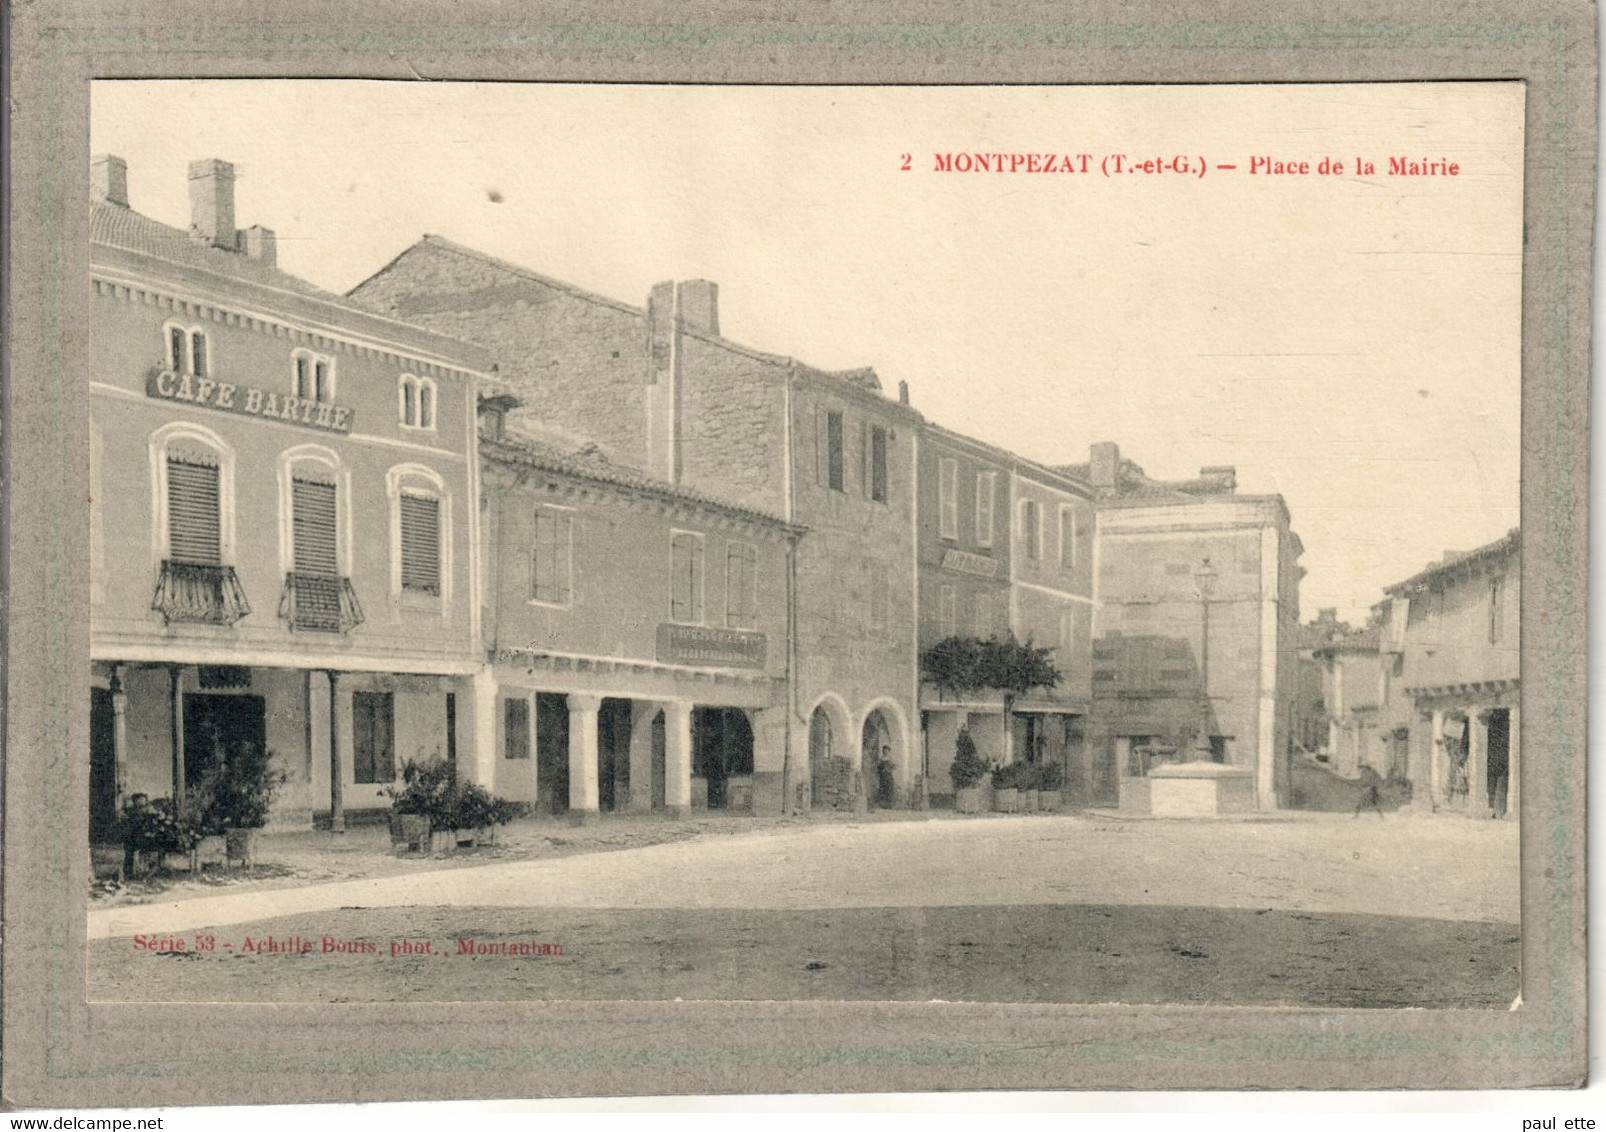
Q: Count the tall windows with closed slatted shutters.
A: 3